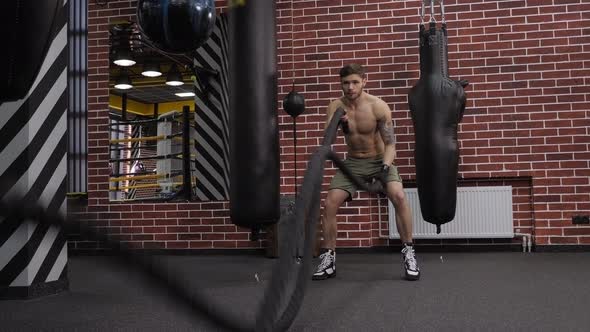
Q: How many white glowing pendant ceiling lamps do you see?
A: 4